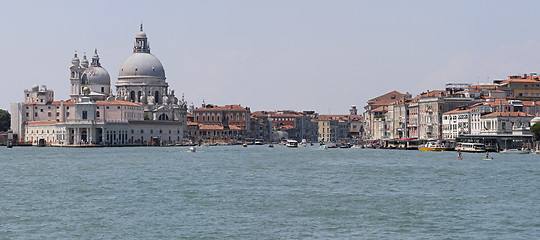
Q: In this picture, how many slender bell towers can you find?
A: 2